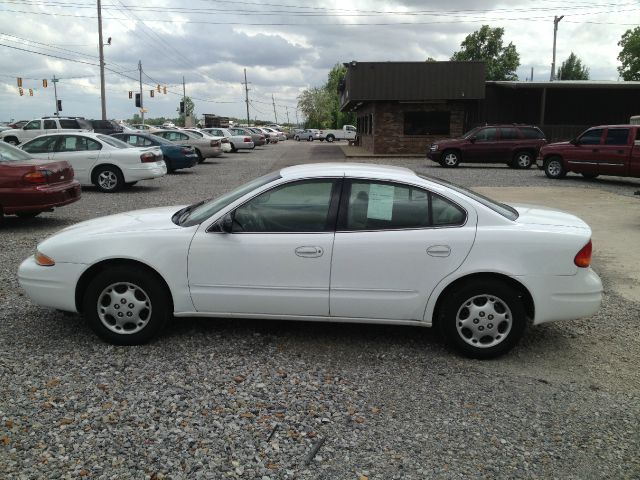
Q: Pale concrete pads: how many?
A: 1